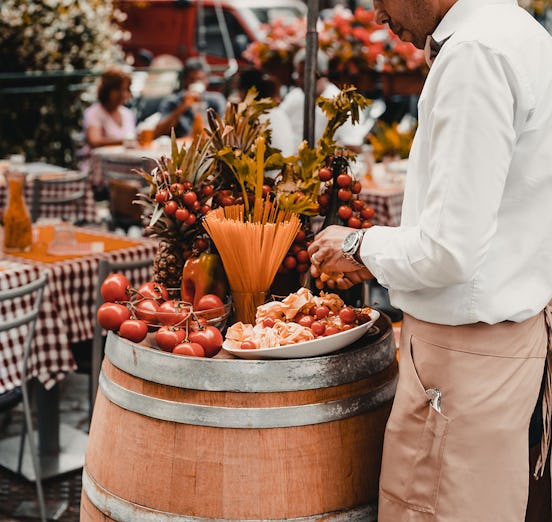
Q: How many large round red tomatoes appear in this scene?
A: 10